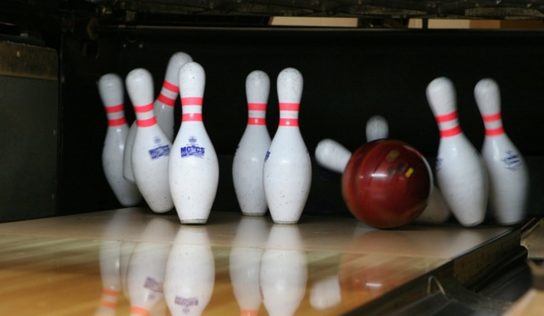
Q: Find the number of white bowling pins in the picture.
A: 10